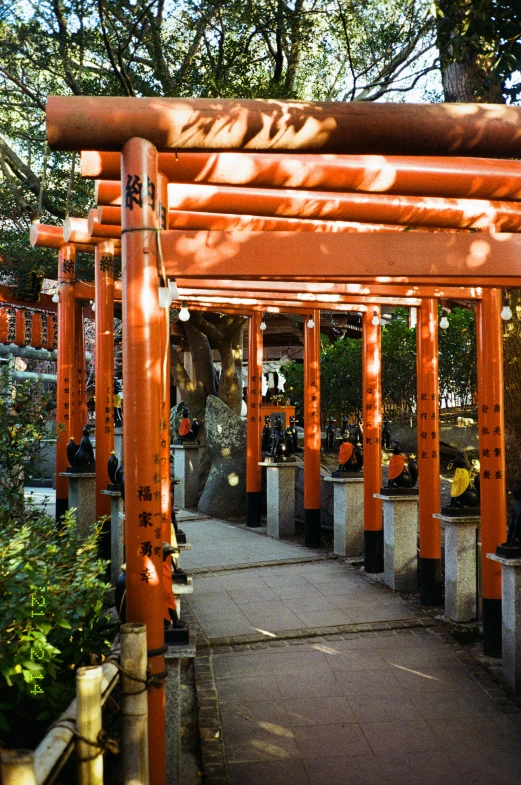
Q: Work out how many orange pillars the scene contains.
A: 10